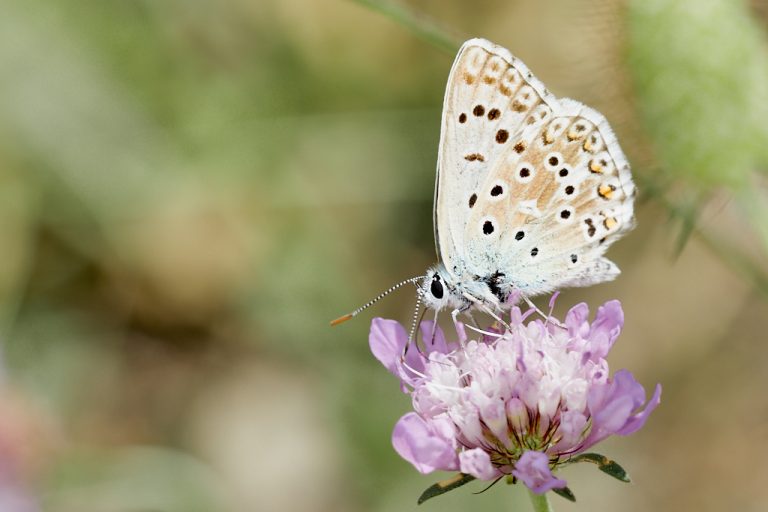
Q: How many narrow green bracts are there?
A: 3